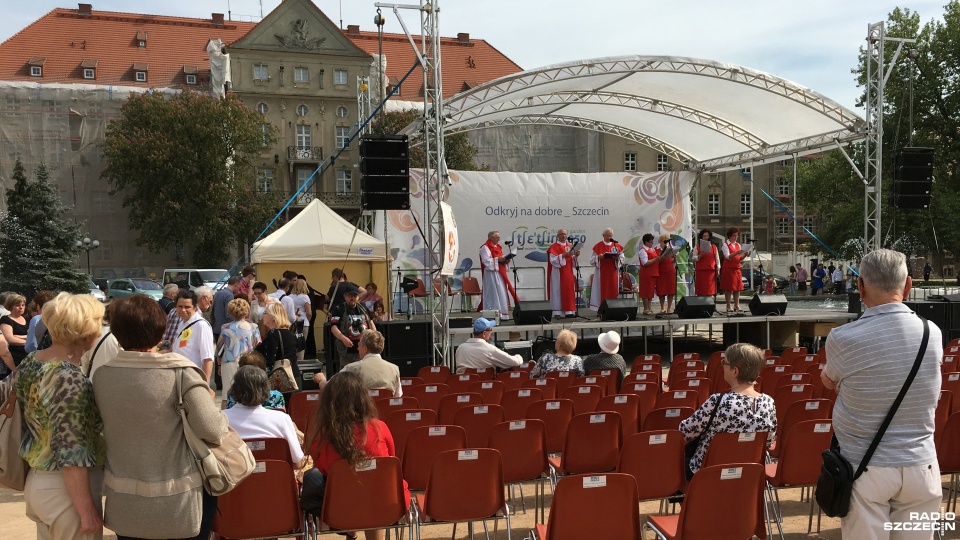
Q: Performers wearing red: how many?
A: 7